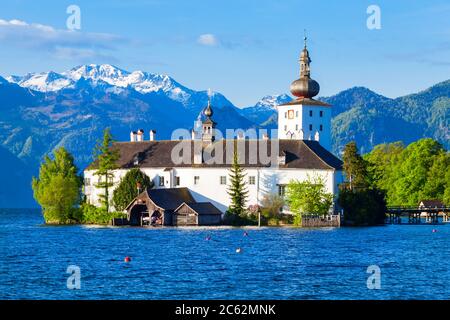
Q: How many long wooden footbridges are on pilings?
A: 1